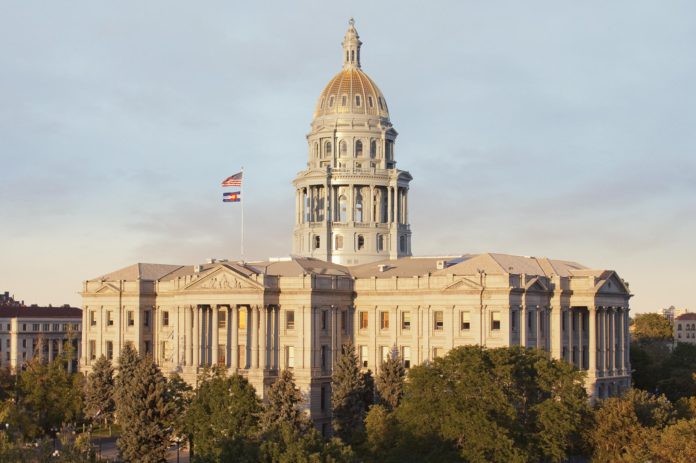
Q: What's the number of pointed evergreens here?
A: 6